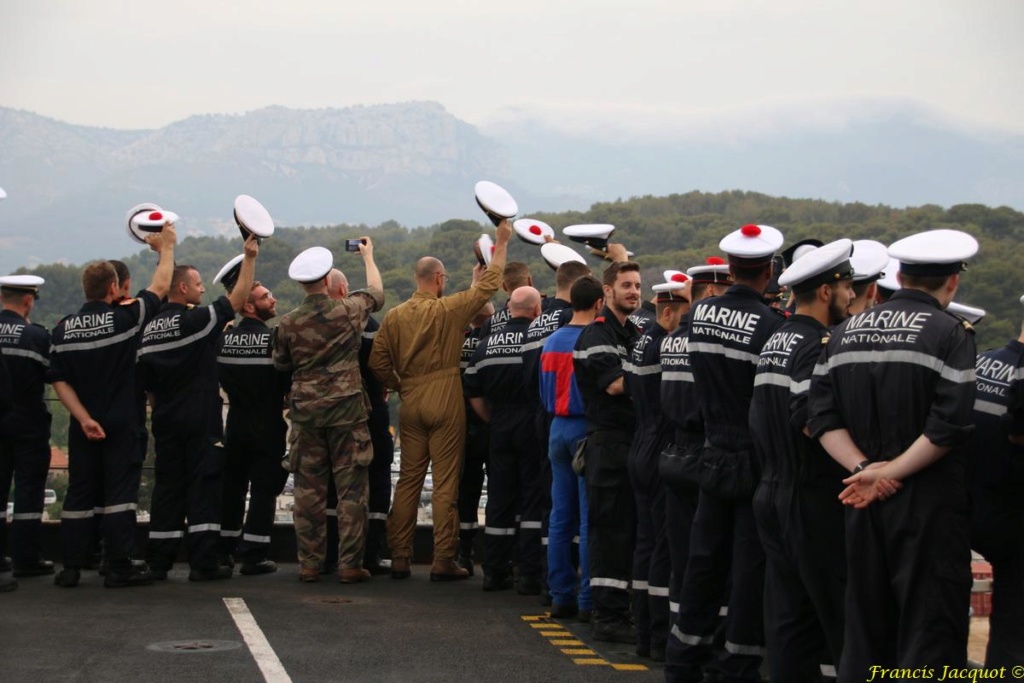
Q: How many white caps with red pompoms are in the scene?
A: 6